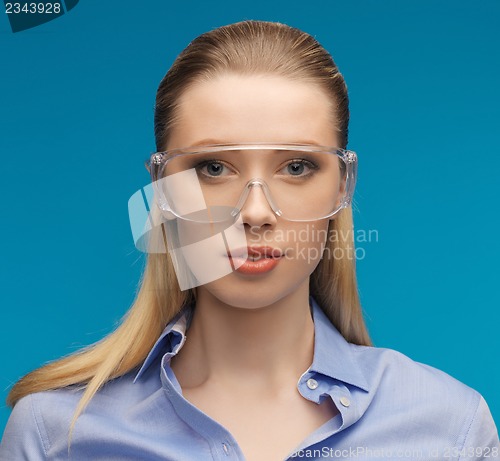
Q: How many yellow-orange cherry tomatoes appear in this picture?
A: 0